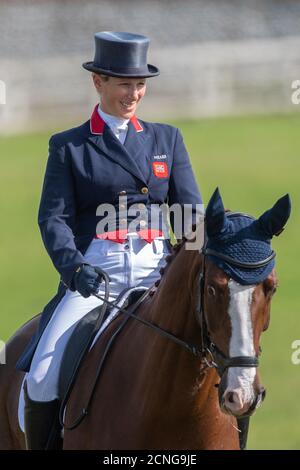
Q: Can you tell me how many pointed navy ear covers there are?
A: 2